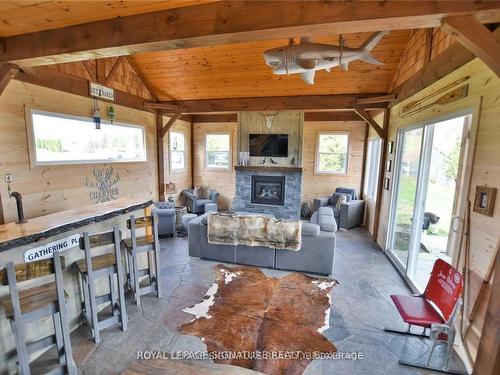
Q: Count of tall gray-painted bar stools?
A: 3